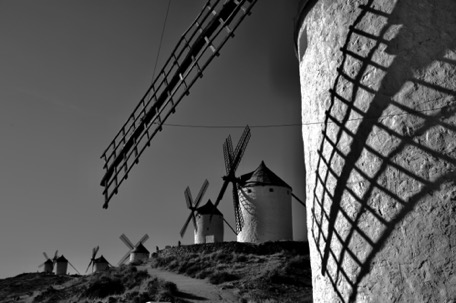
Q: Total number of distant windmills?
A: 6